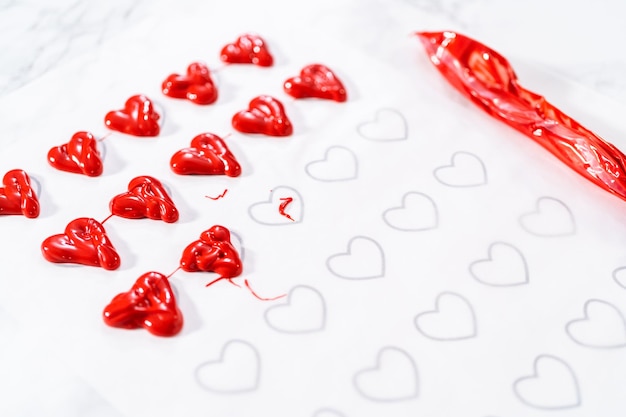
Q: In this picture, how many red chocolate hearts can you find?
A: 12